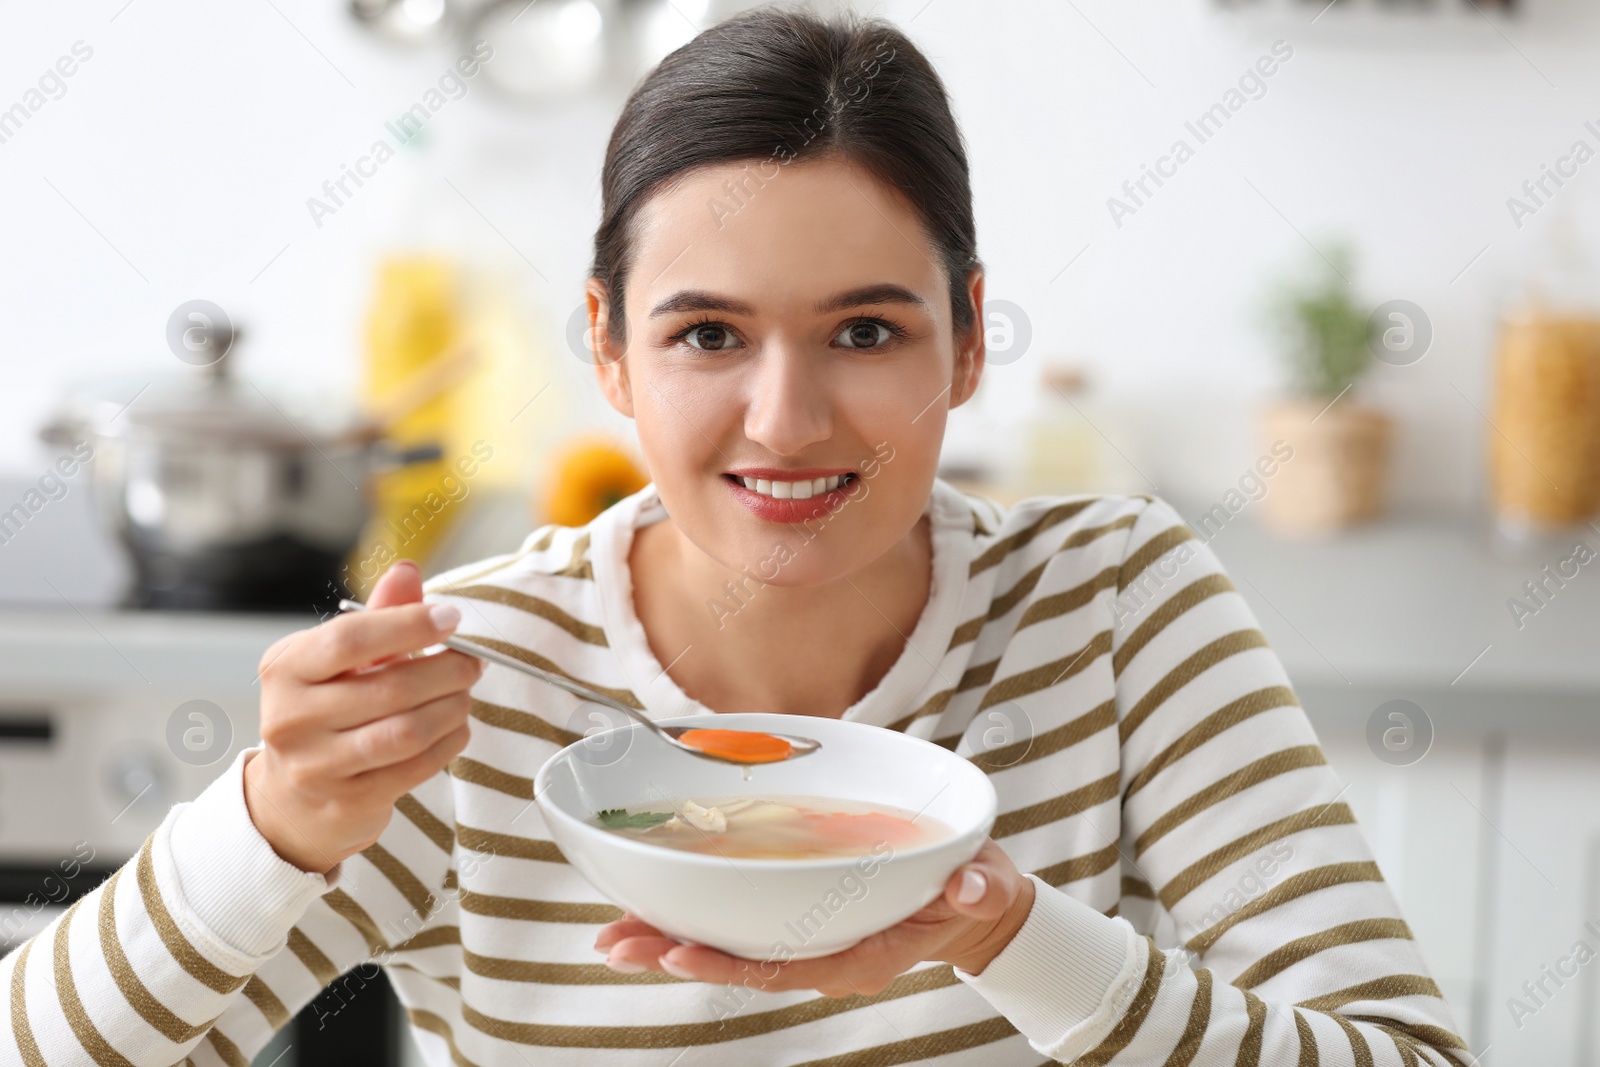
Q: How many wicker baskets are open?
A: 1